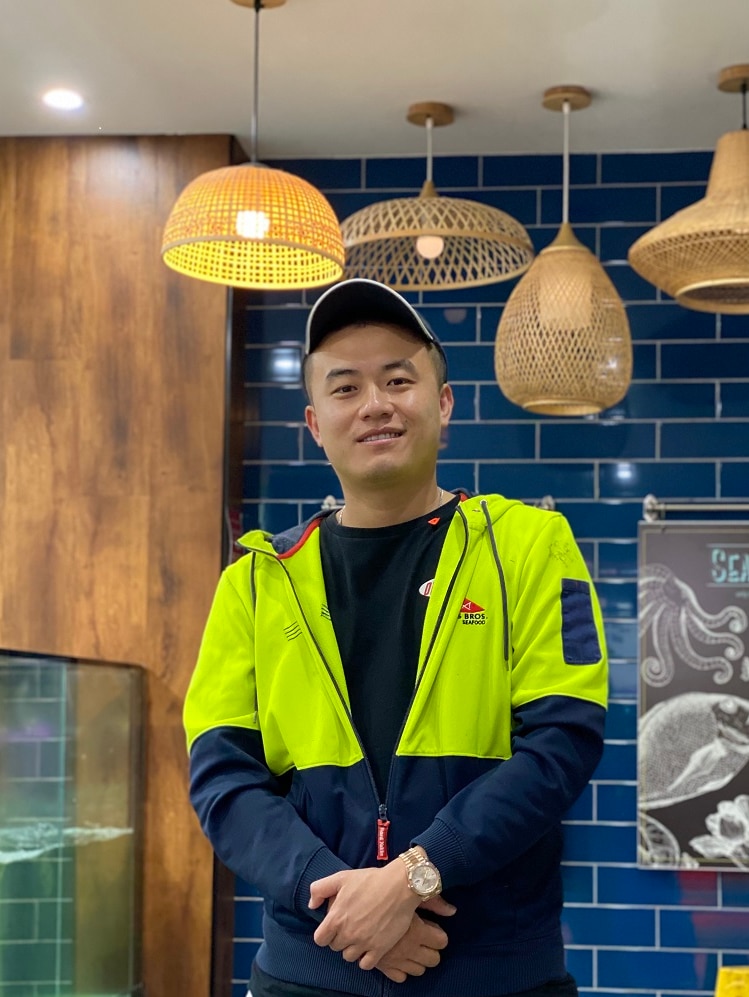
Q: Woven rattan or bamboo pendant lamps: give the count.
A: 4